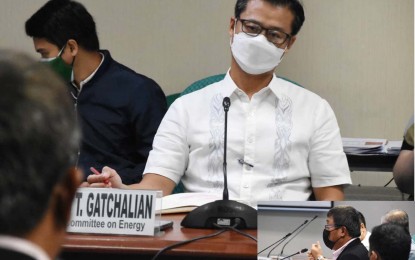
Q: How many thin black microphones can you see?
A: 5